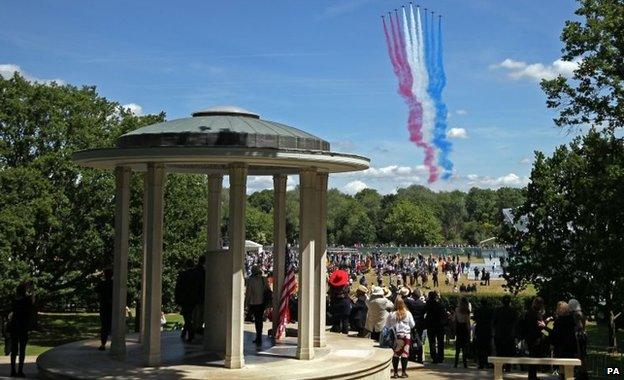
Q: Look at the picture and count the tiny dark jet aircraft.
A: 9